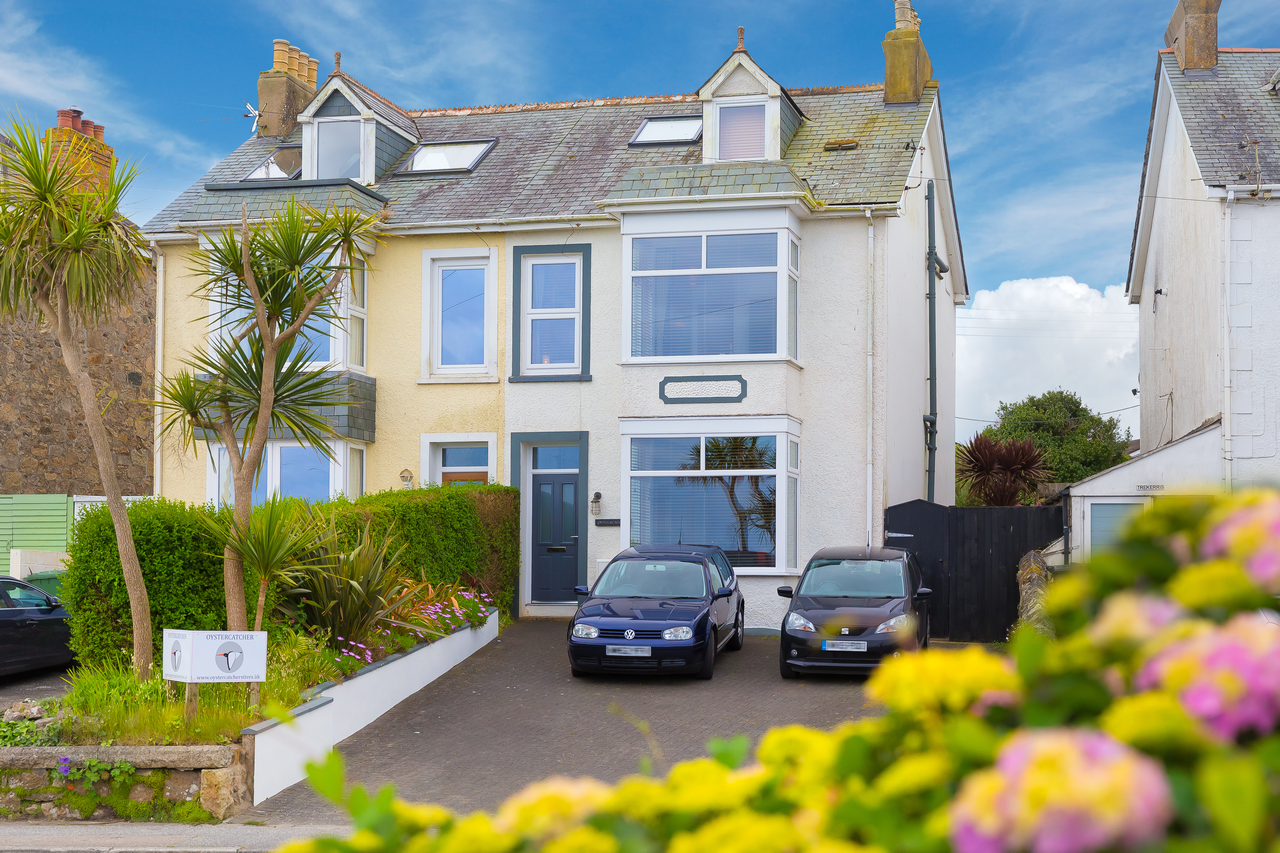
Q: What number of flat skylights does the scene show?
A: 3